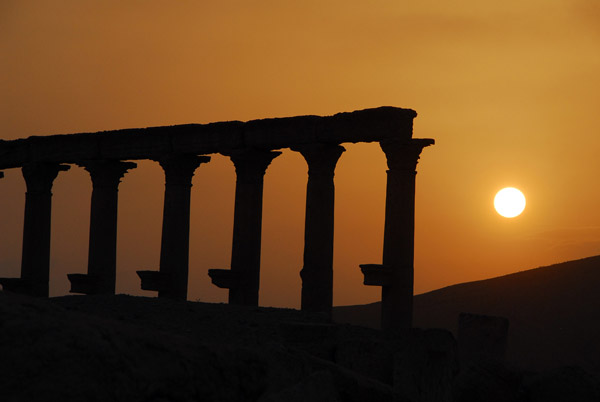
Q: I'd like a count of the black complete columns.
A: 6